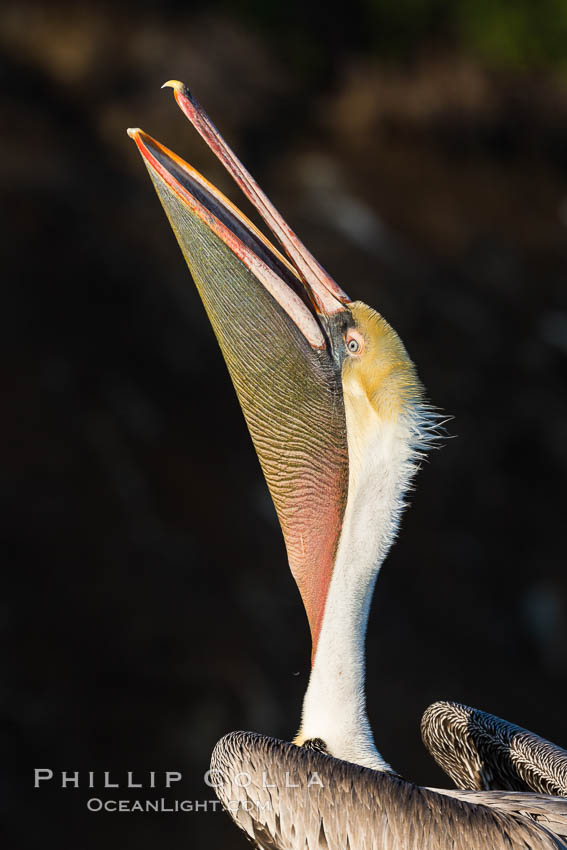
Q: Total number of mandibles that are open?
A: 2